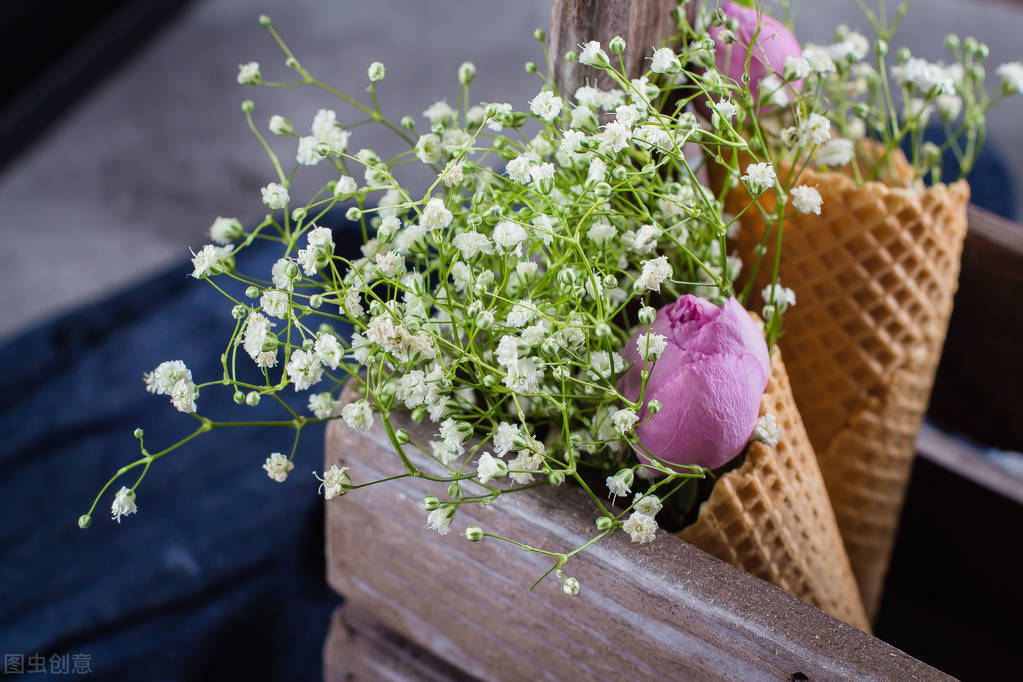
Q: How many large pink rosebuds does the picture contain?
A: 2